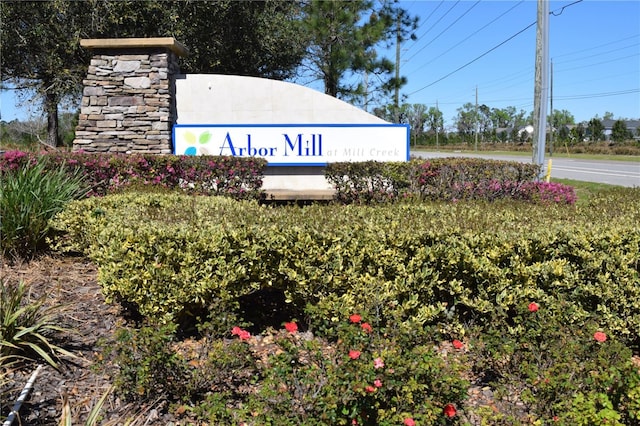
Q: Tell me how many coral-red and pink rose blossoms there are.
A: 14